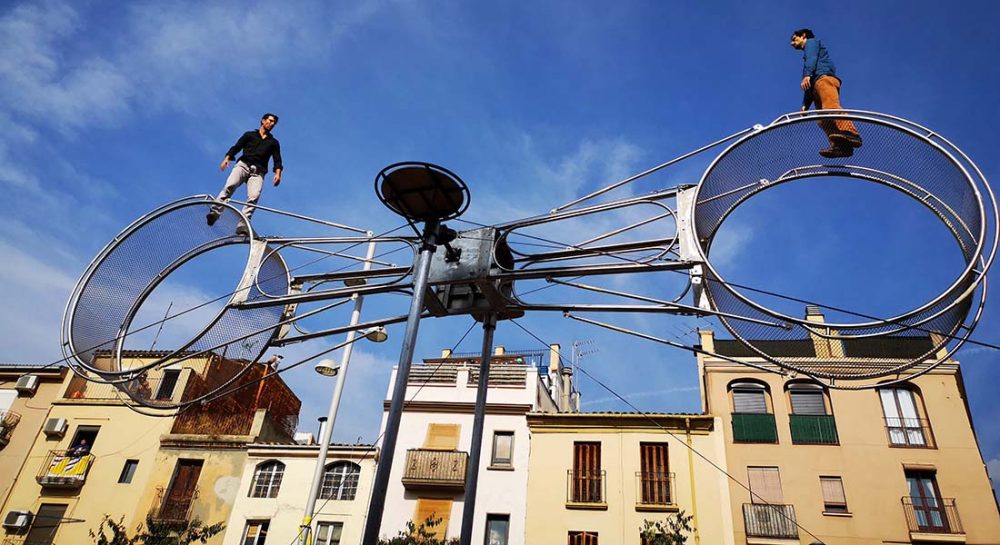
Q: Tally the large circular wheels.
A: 2